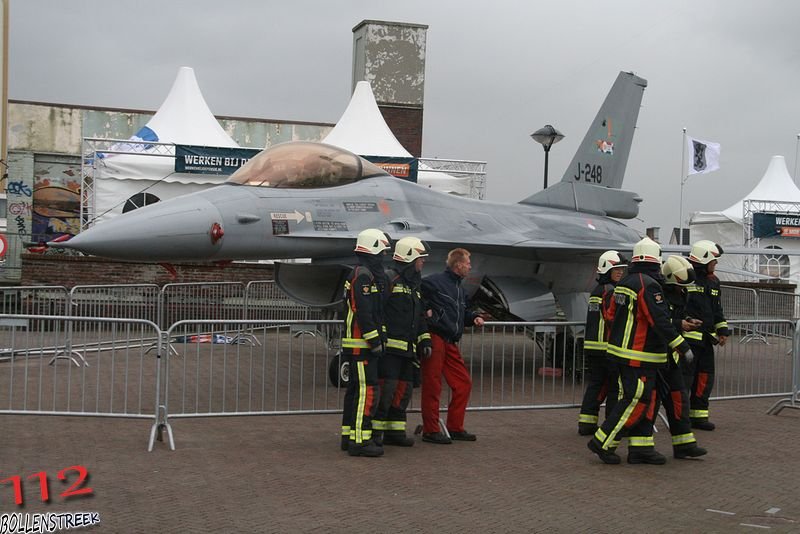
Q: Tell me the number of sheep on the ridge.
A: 0